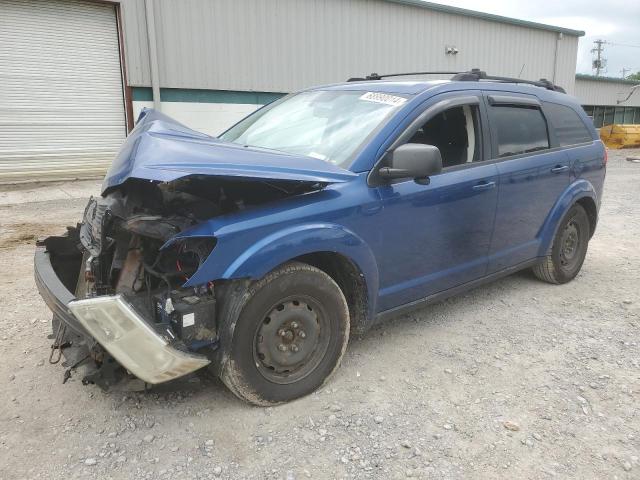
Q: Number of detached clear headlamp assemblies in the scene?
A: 1